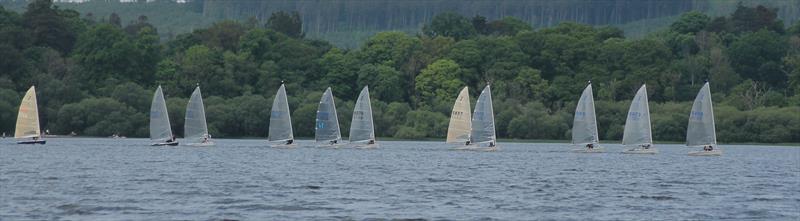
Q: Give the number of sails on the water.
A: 11